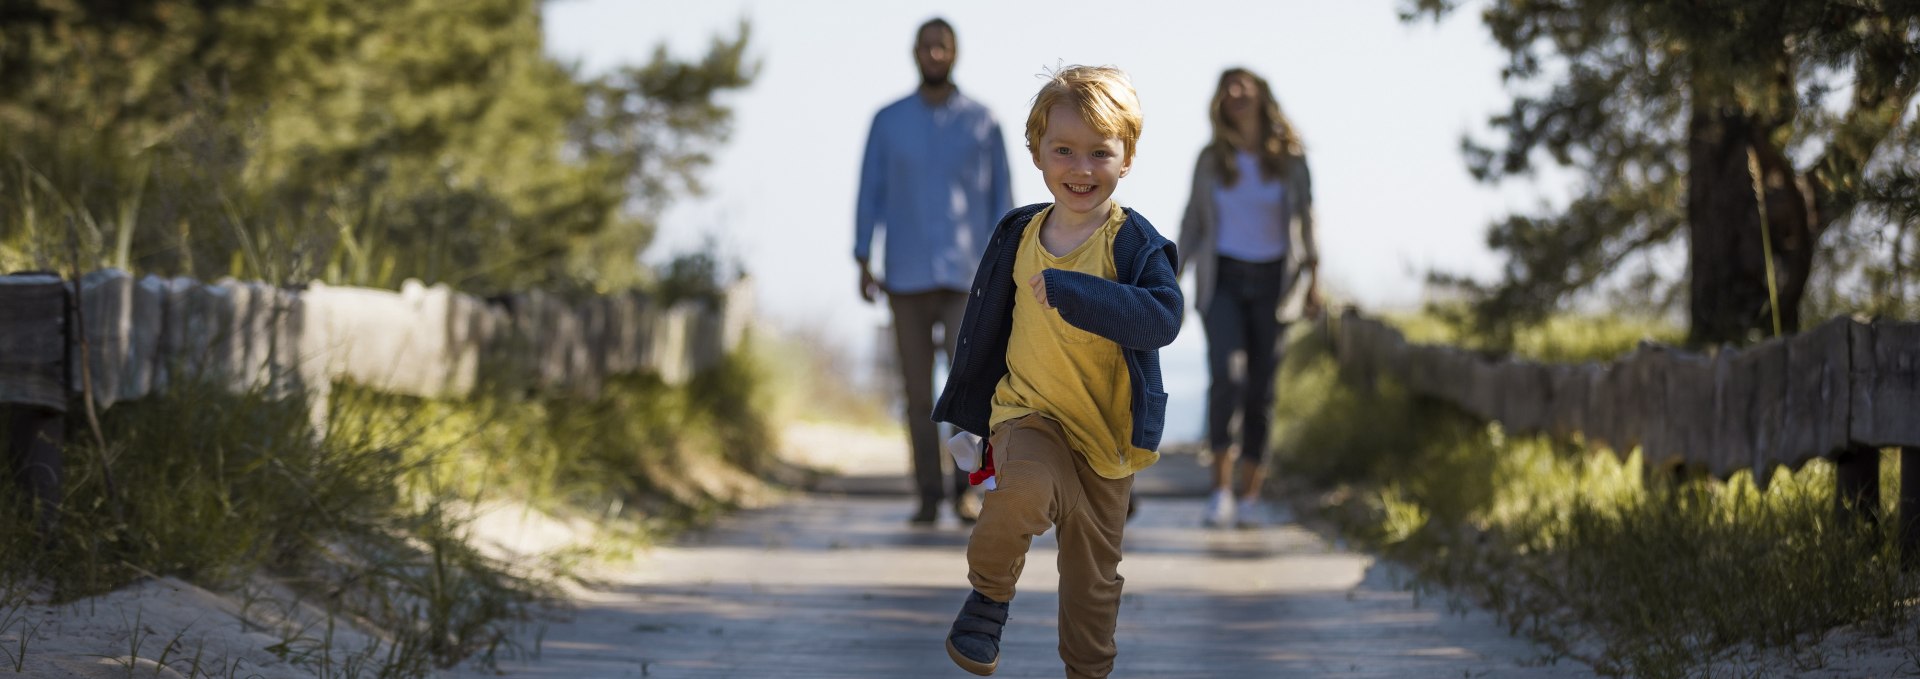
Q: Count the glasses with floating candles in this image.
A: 0